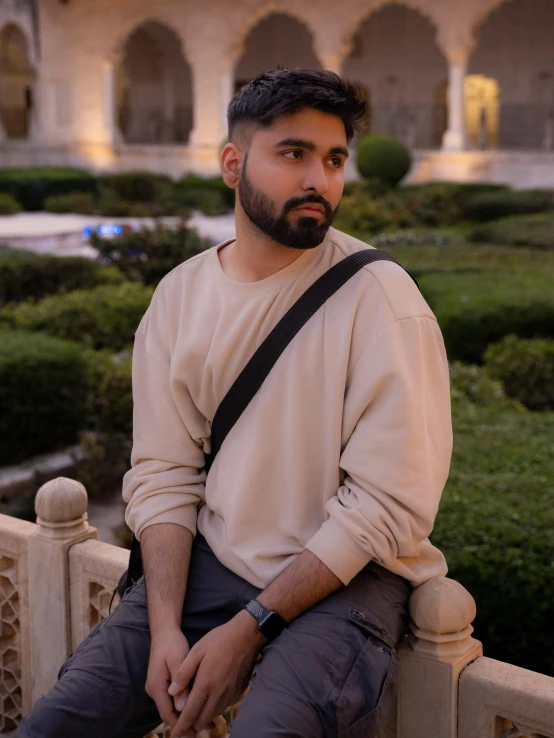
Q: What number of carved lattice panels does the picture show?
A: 3